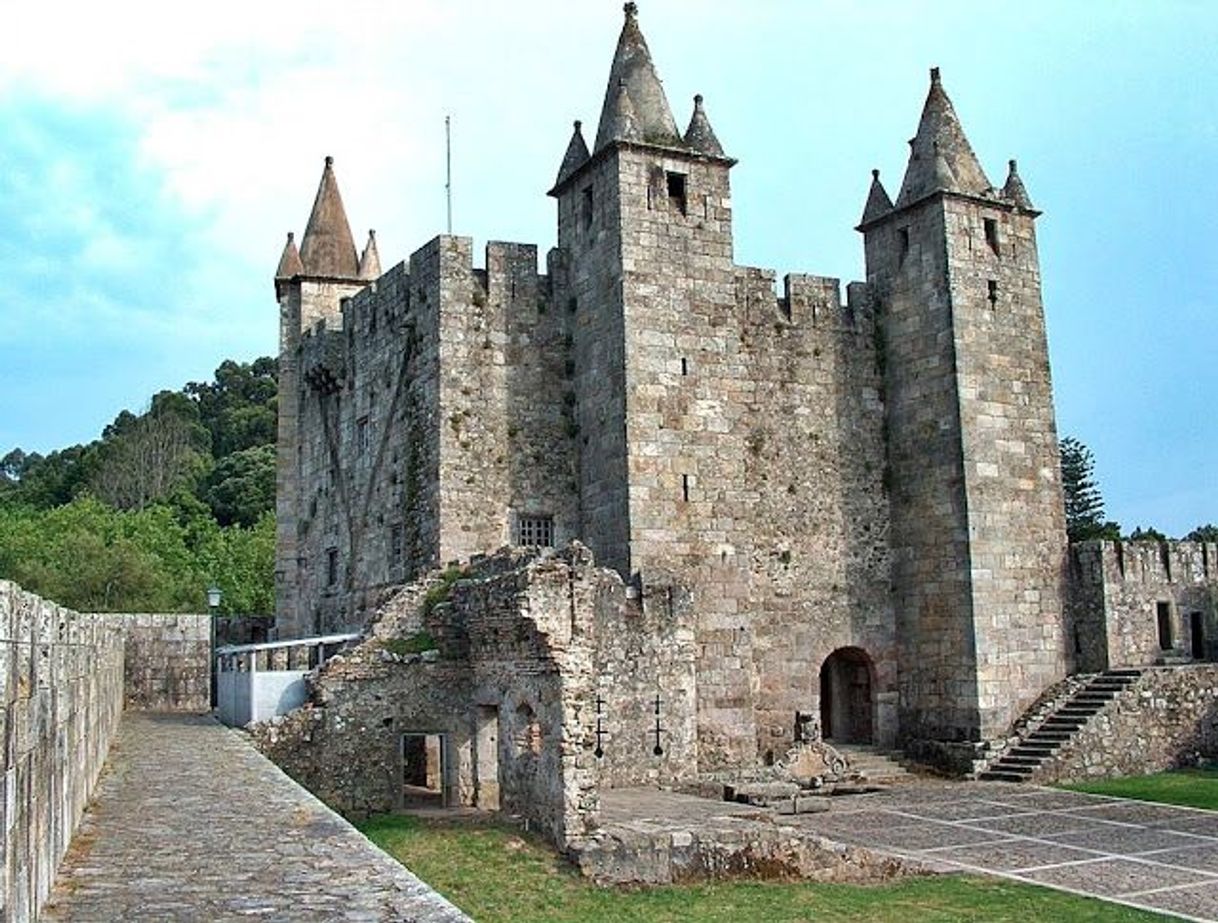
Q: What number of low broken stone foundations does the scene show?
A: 1